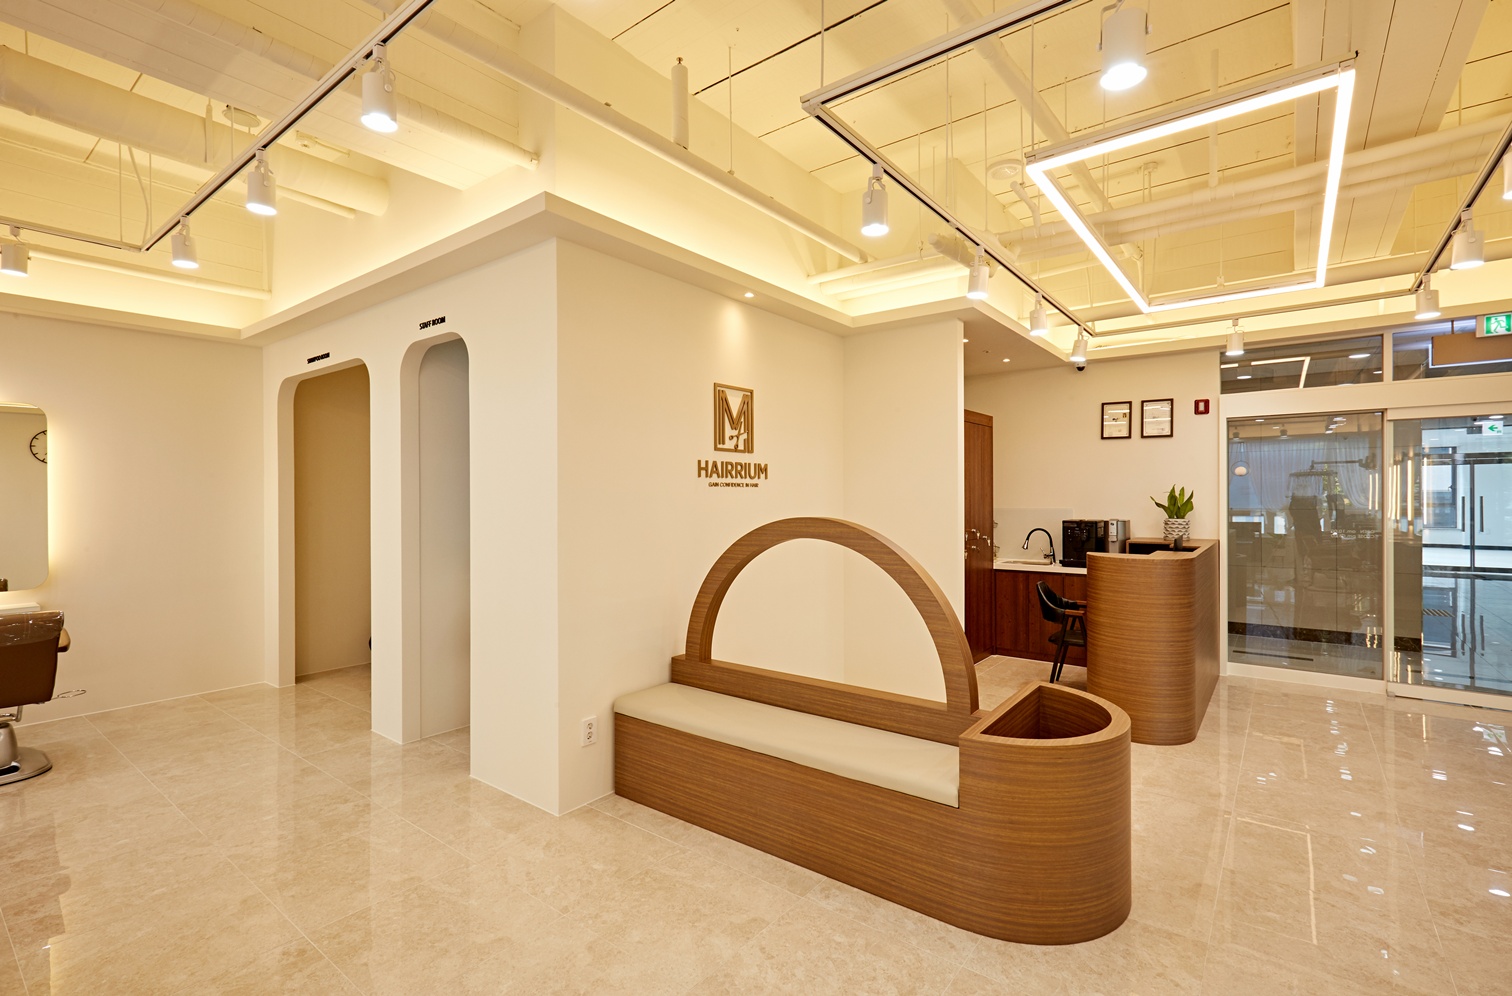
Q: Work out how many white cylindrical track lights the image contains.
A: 13